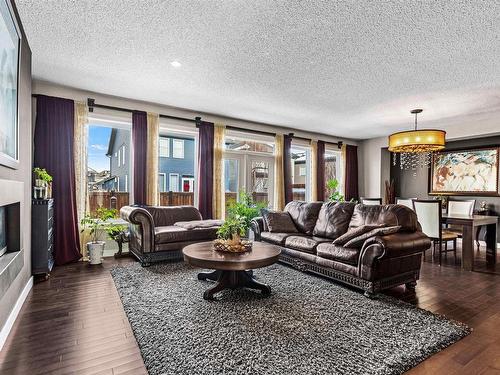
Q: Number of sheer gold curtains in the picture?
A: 6